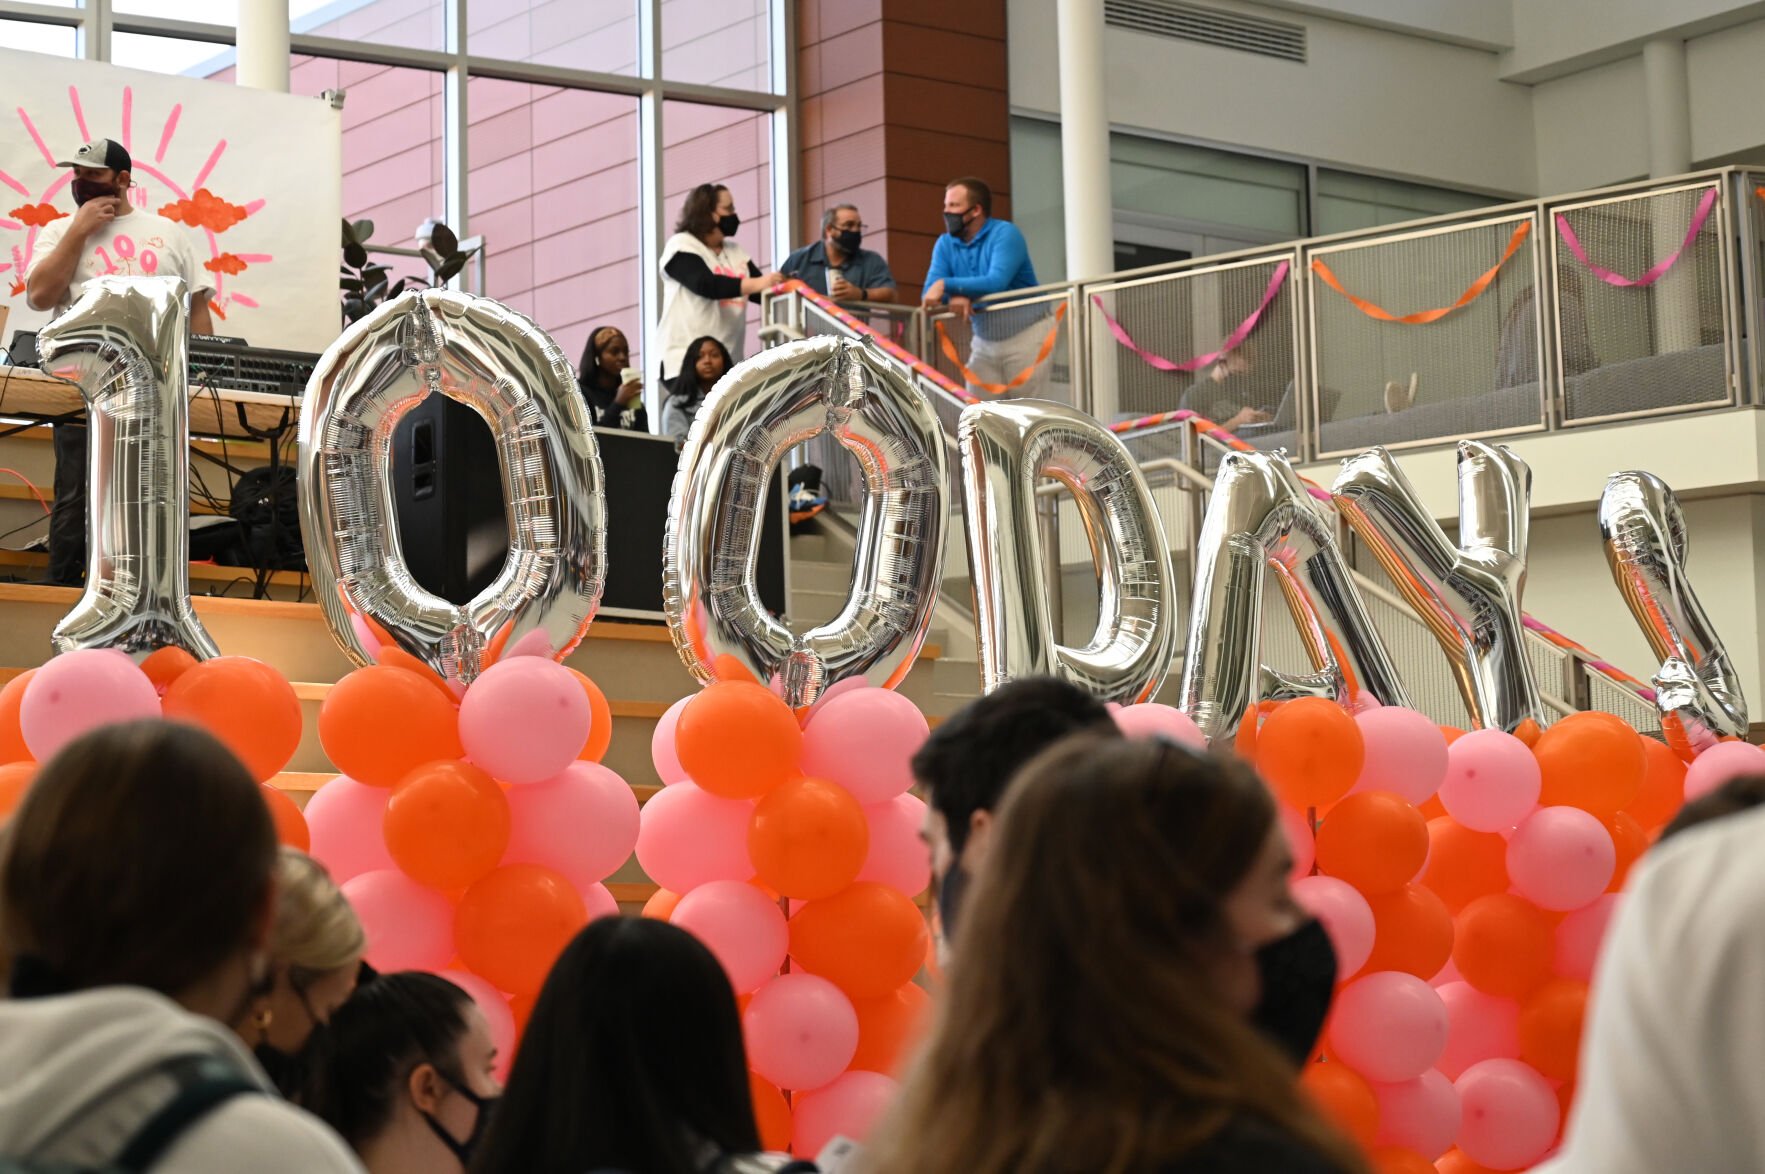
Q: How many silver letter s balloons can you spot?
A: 1